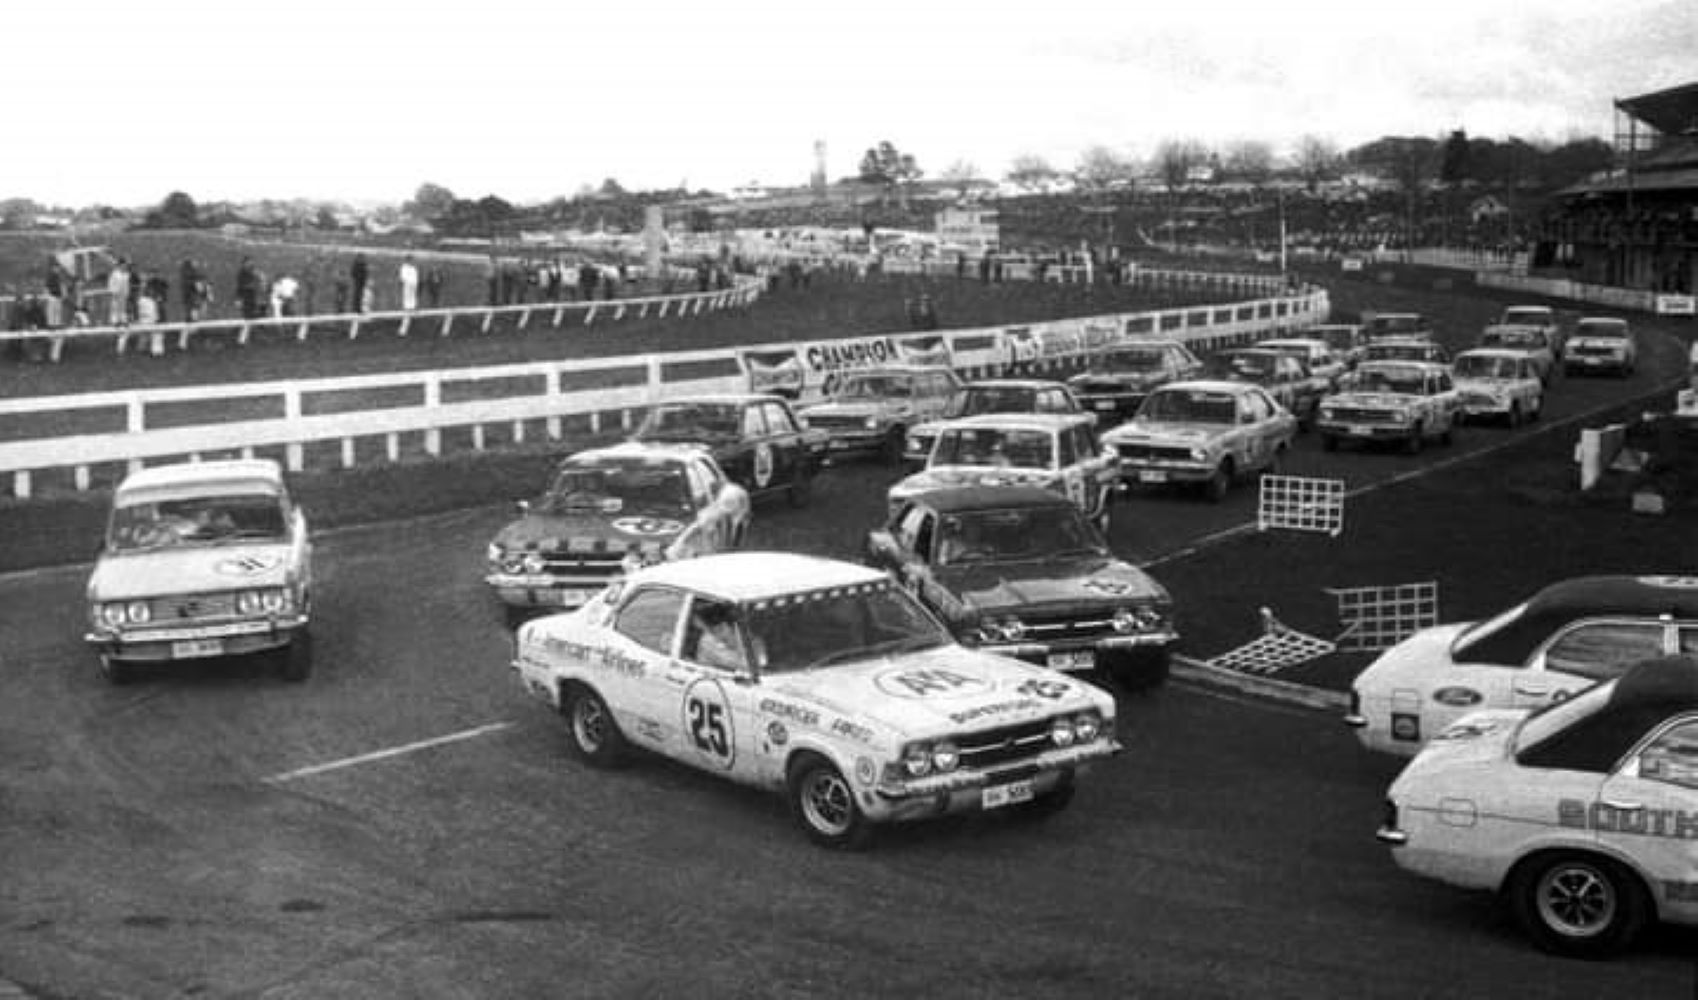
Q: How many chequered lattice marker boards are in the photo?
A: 3